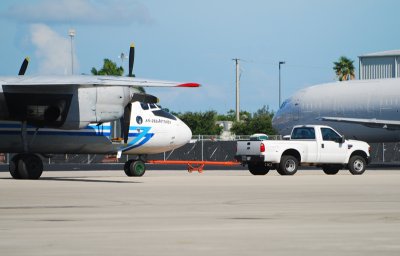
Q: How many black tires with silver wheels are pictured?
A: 2